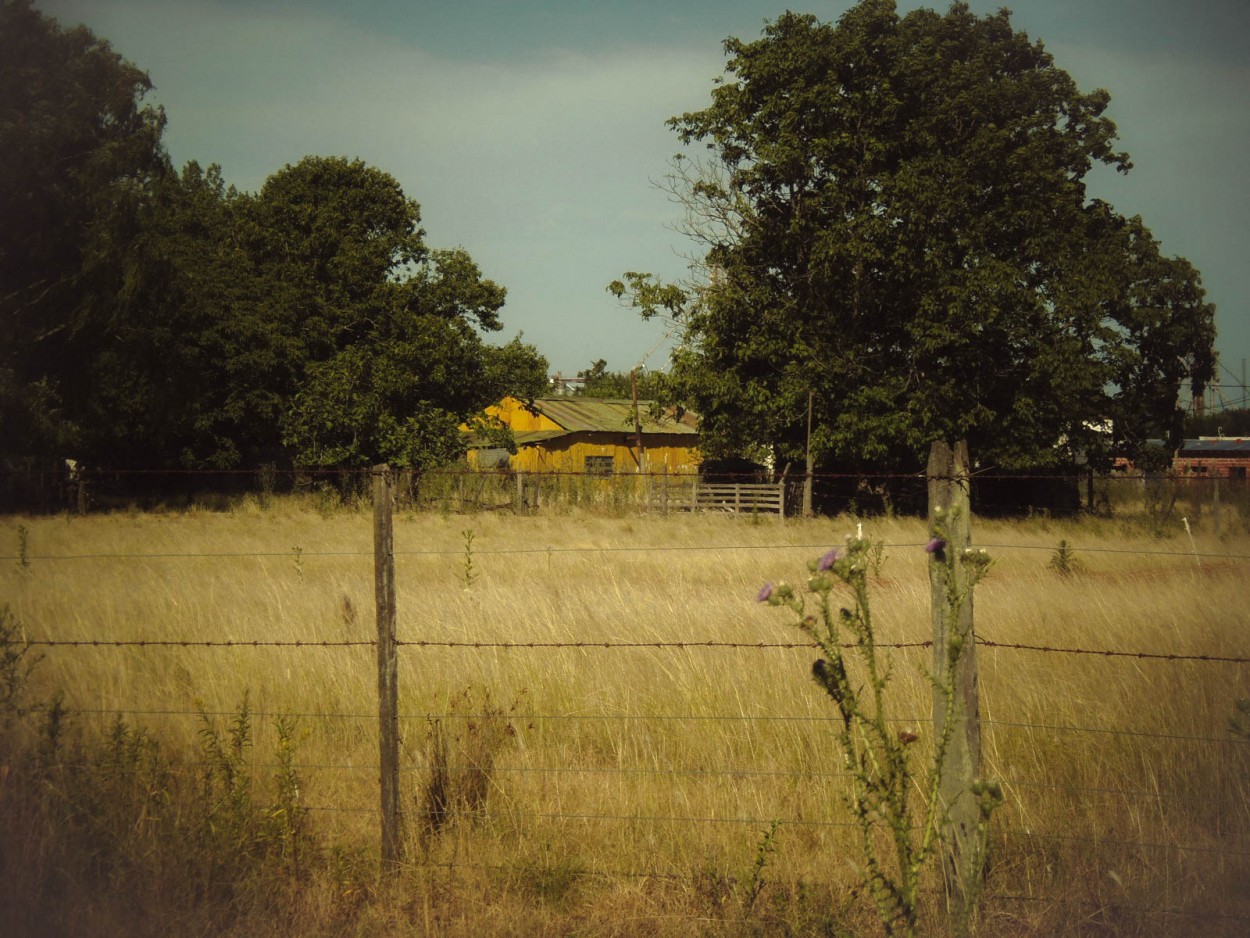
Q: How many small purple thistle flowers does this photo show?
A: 3